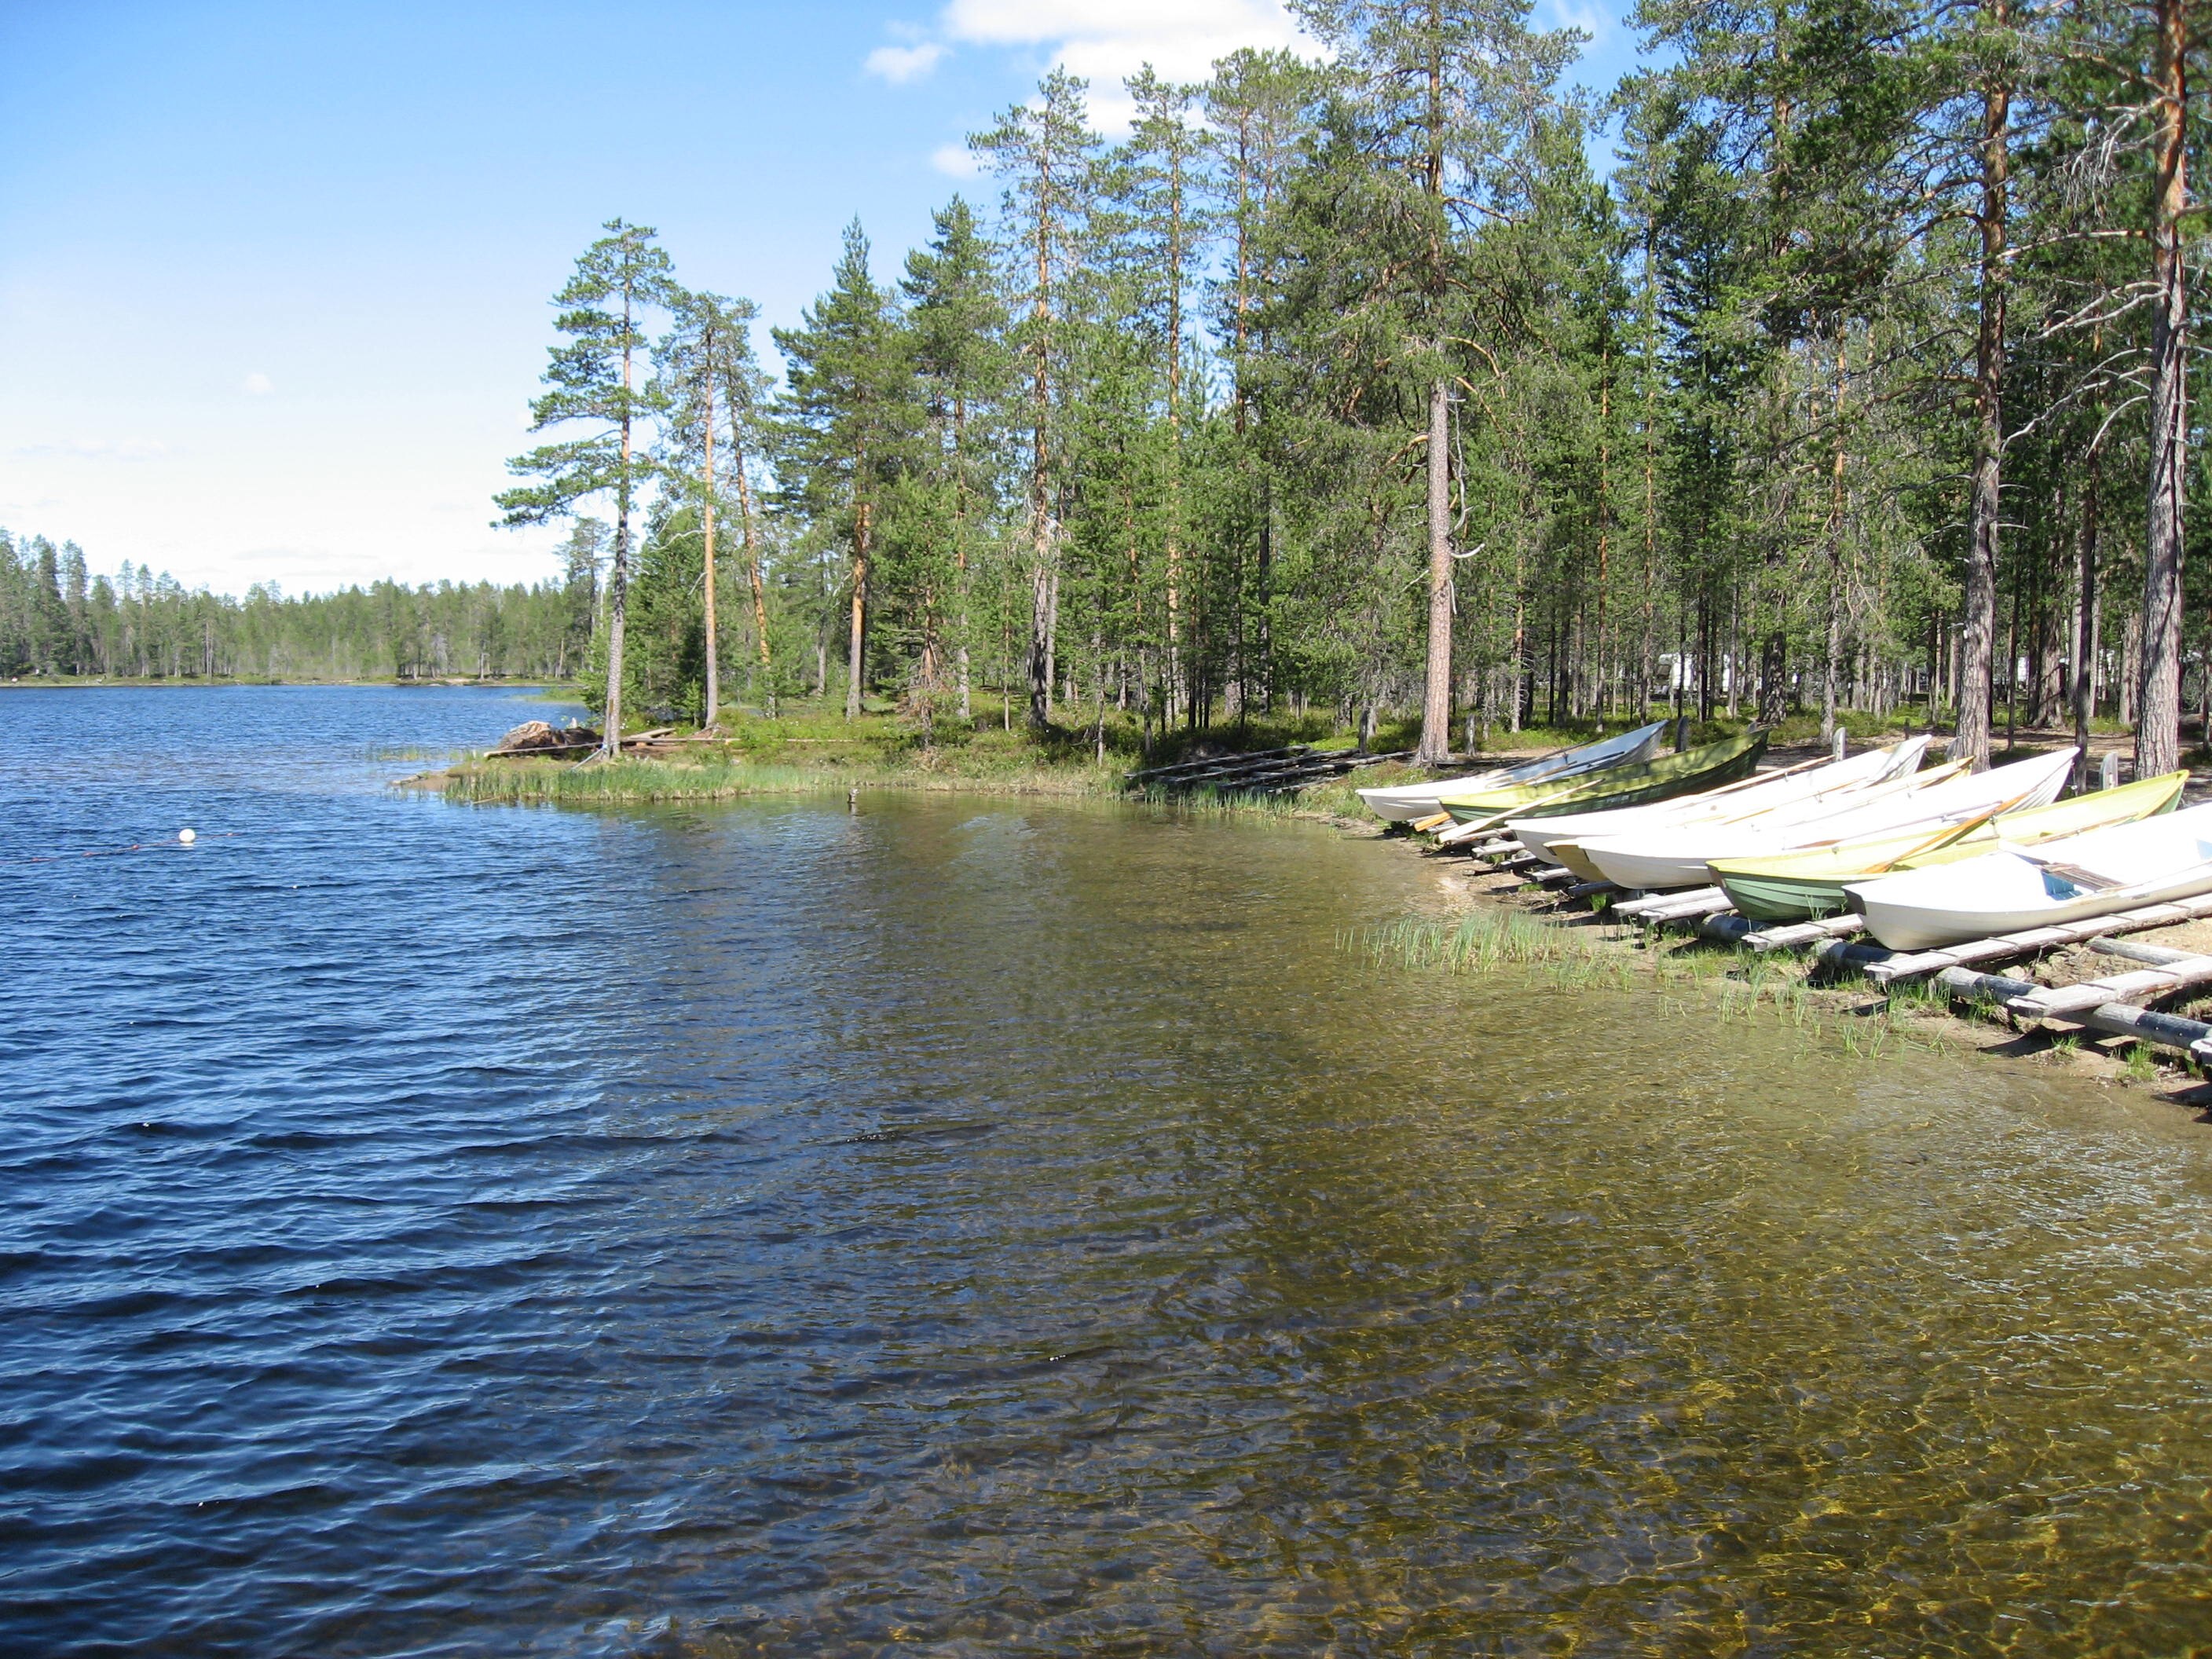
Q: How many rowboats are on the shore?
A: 7